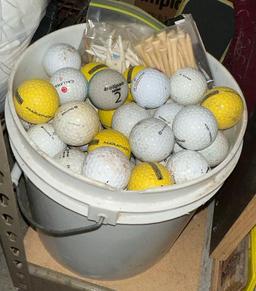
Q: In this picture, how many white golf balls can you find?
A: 14